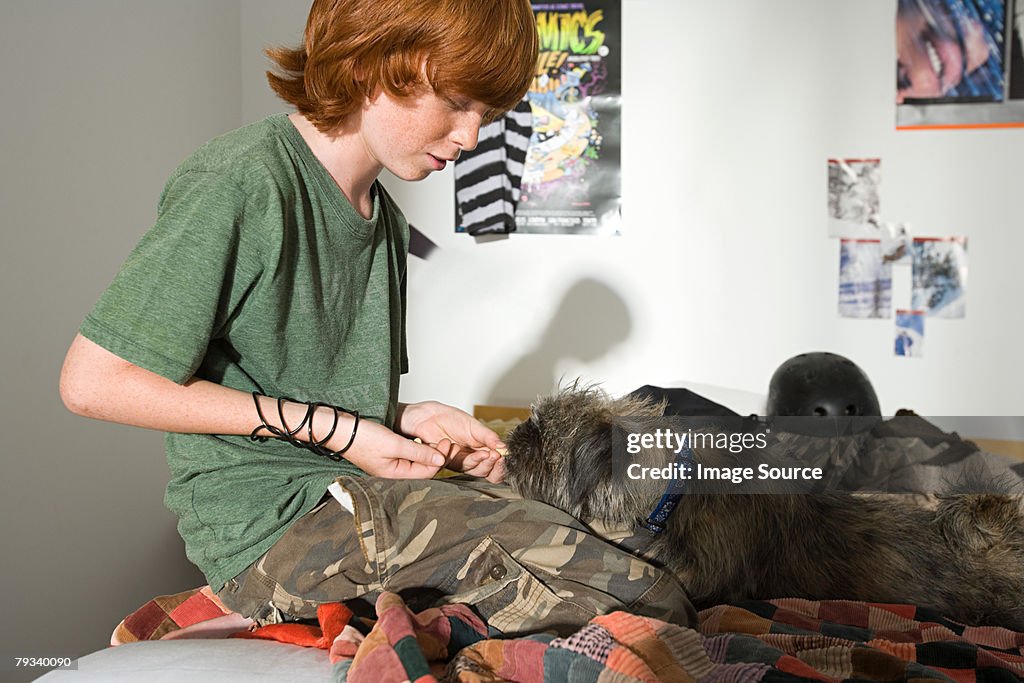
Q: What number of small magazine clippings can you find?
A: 5